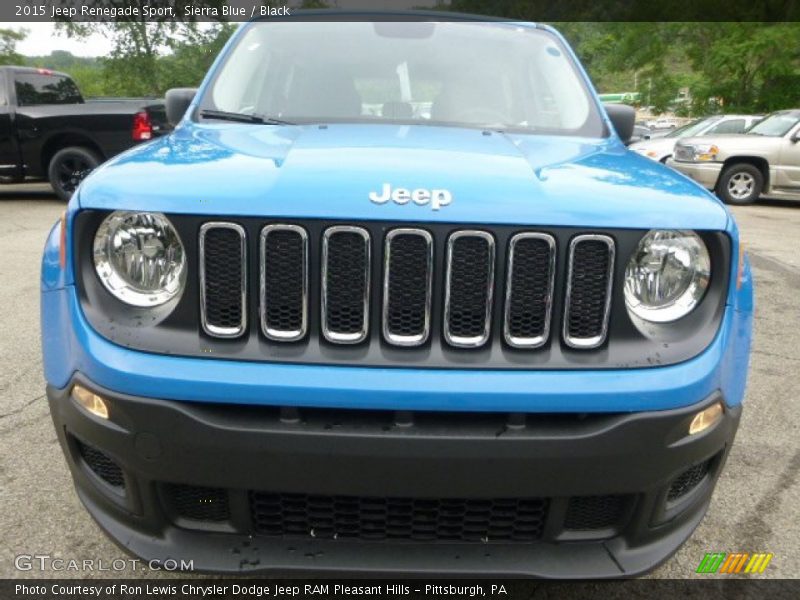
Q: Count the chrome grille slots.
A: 7